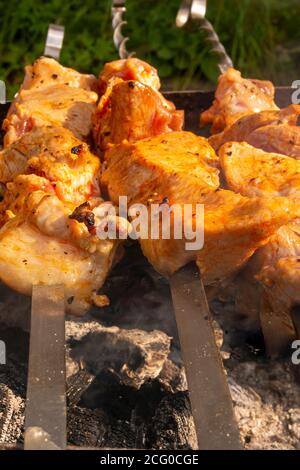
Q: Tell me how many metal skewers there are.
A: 3